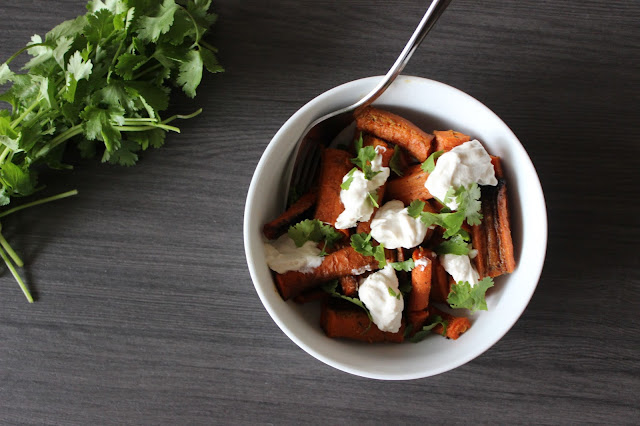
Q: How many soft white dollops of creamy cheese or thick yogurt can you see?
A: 6